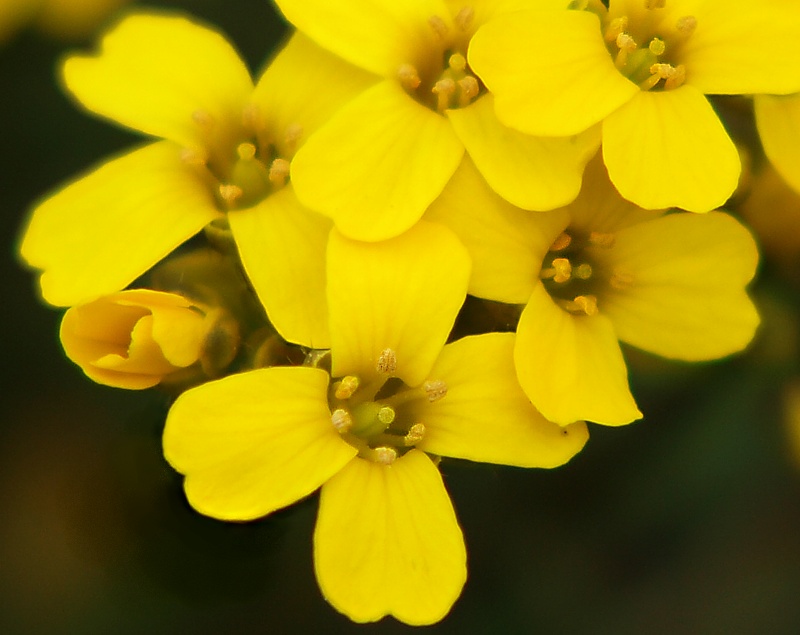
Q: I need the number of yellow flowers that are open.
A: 5